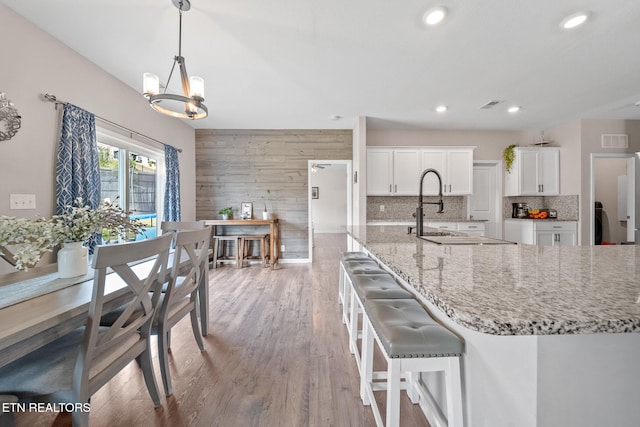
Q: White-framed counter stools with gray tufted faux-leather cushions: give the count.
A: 4